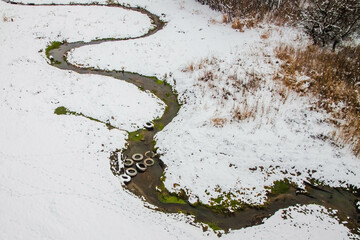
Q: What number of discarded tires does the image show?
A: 8